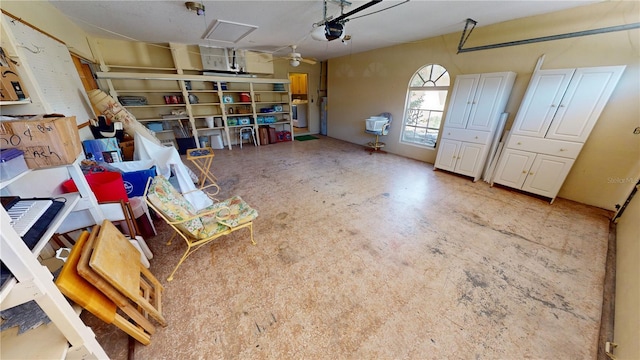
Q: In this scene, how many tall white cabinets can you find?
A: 2